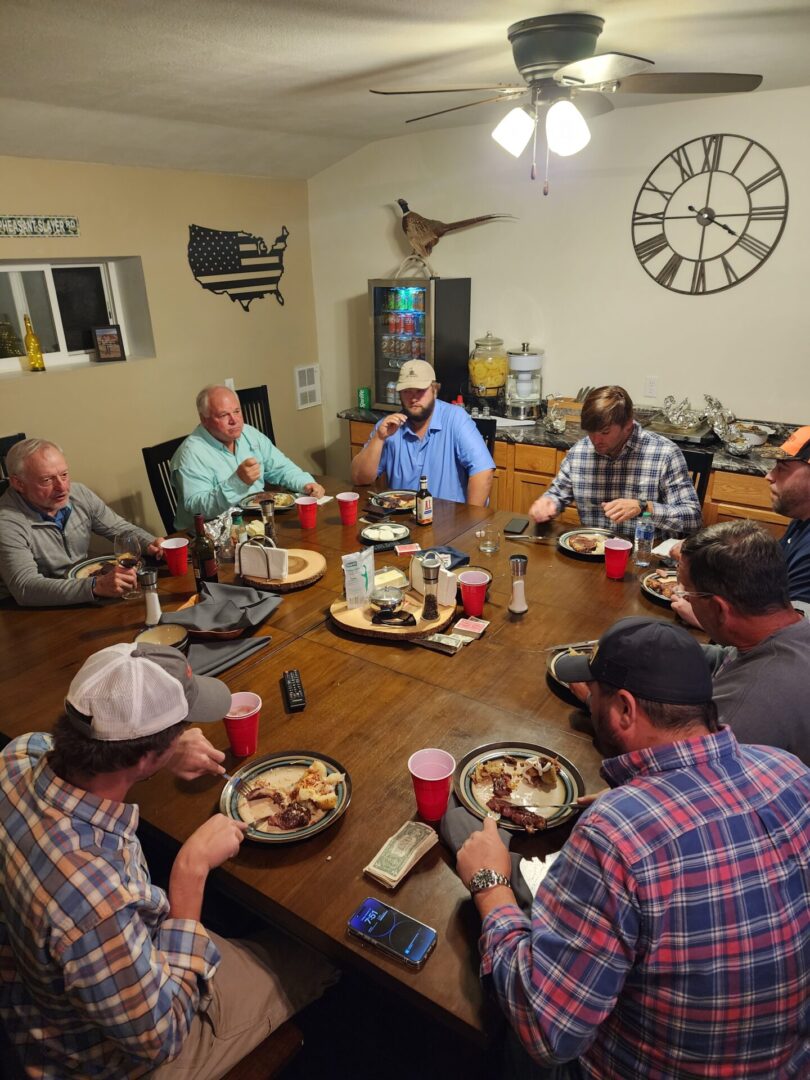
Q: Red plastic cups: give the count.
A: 7